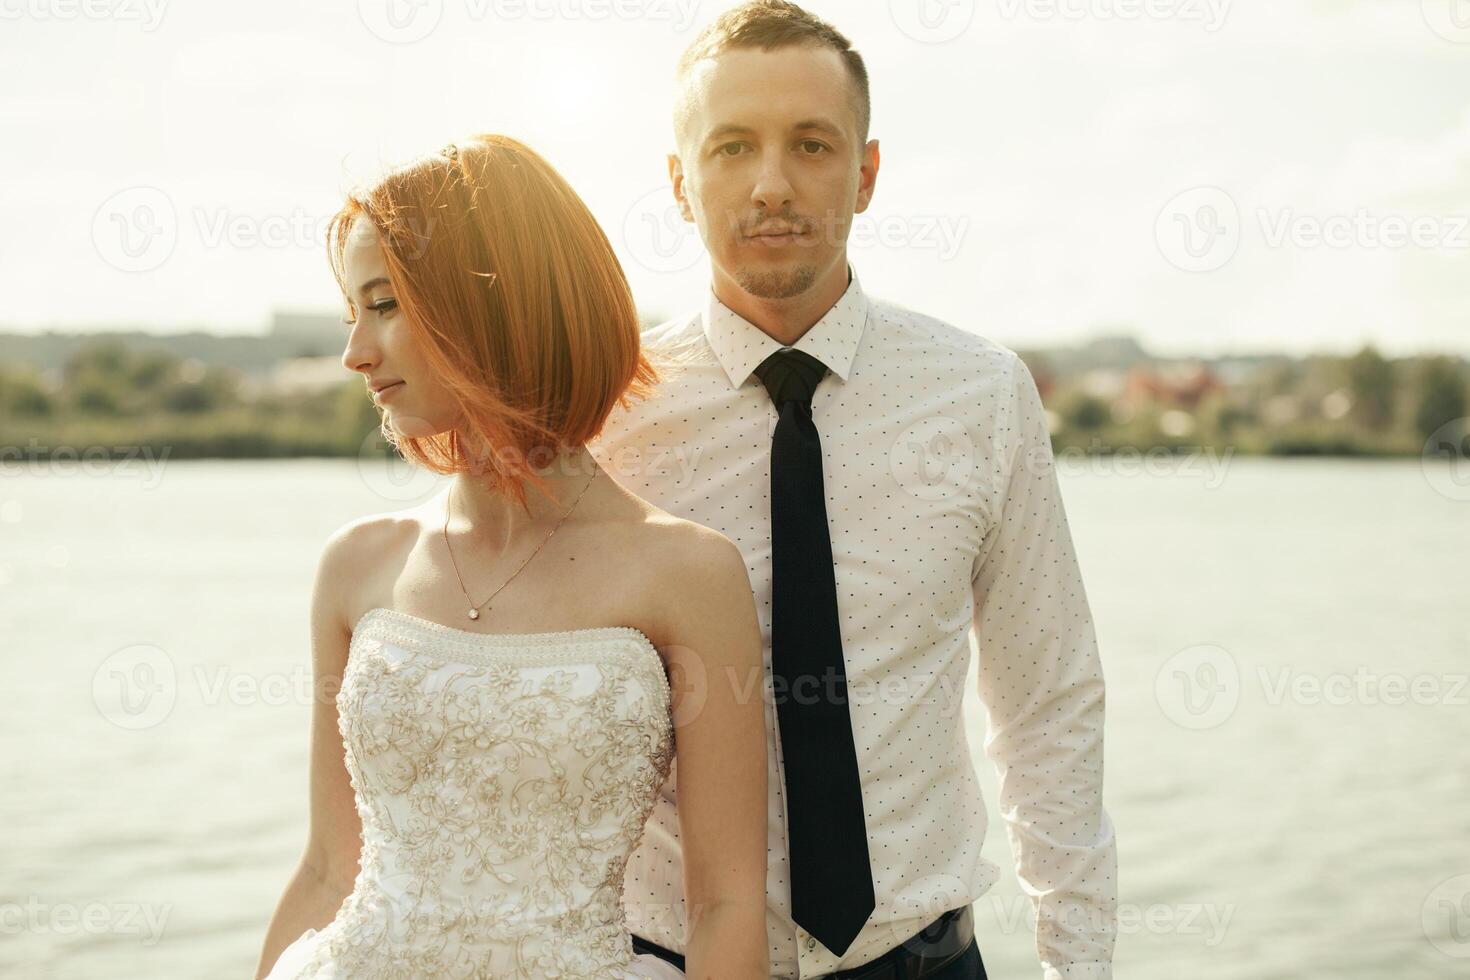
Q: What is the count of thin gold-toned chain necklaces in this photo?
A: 1